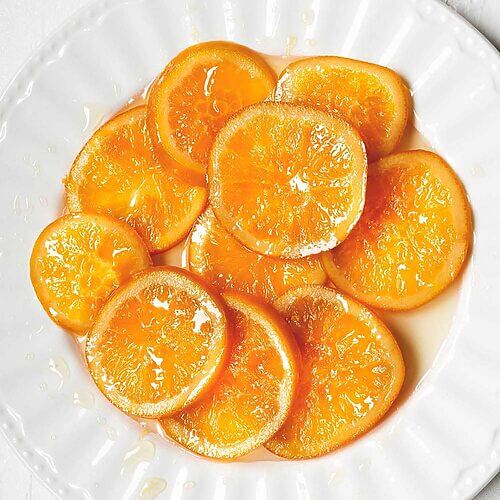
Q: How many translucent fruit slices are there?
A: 10